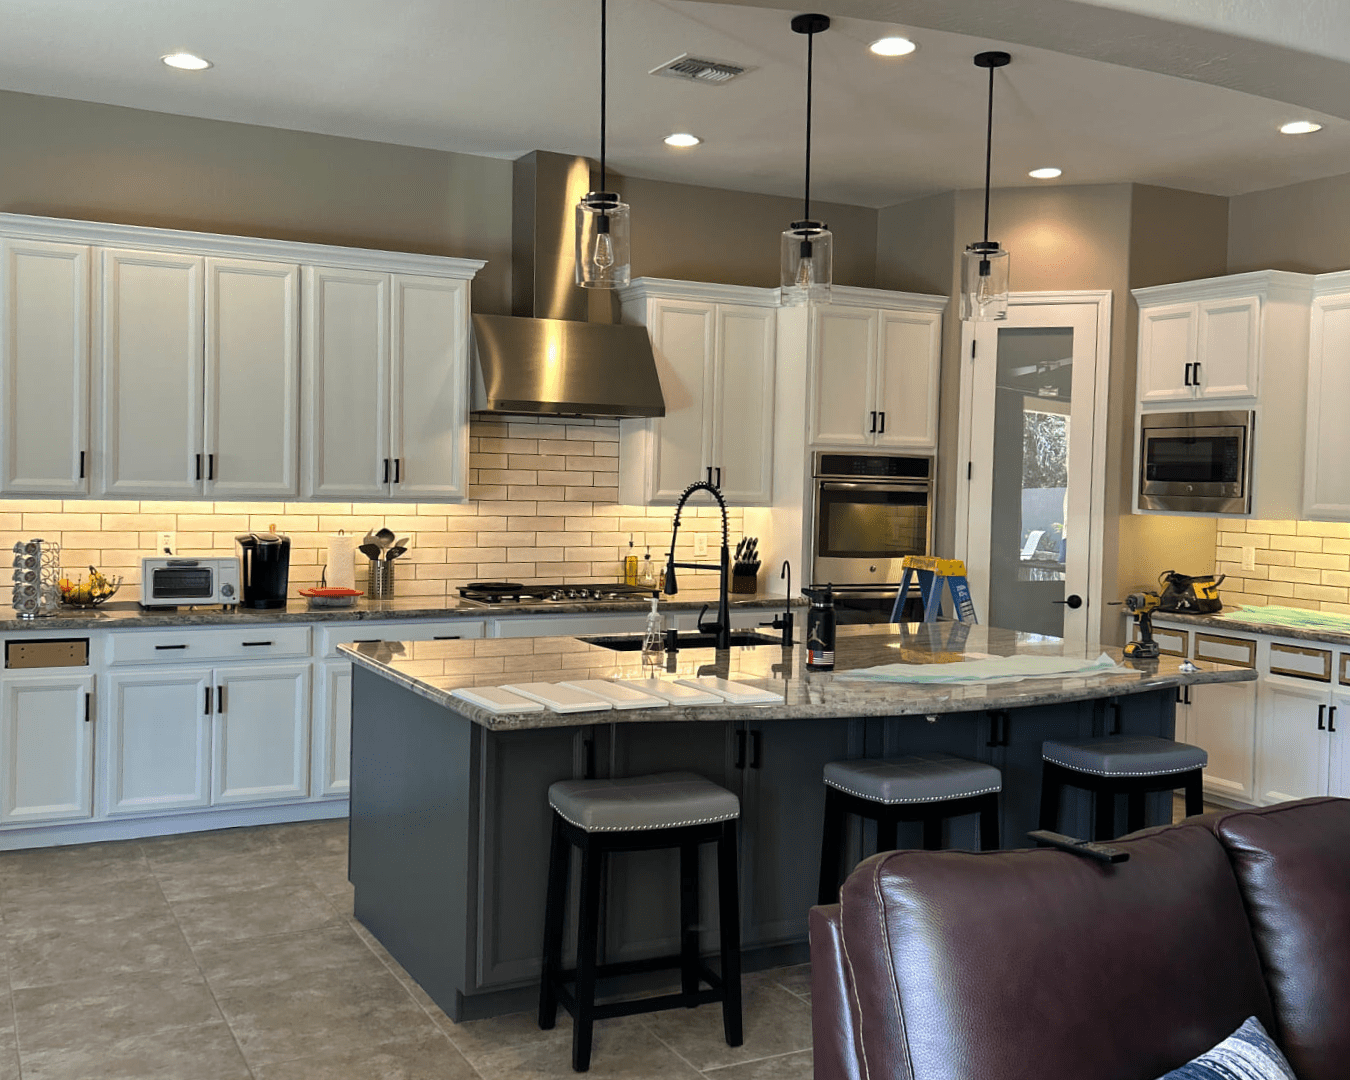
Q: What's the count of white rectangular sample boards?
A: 5